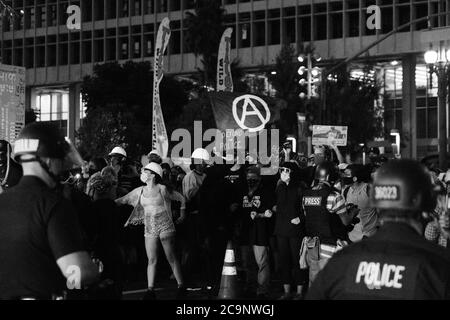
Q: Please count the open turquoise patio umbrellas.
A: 0